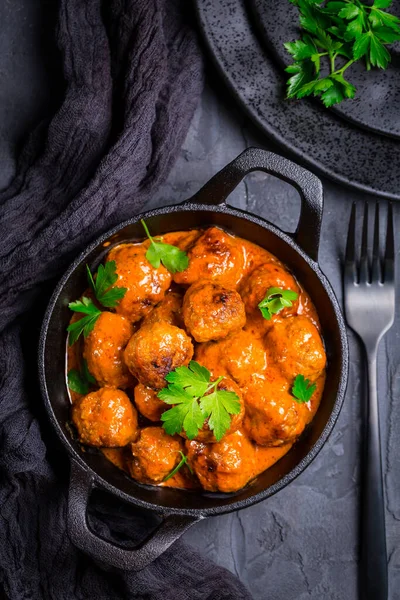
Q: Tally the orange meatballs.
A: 15